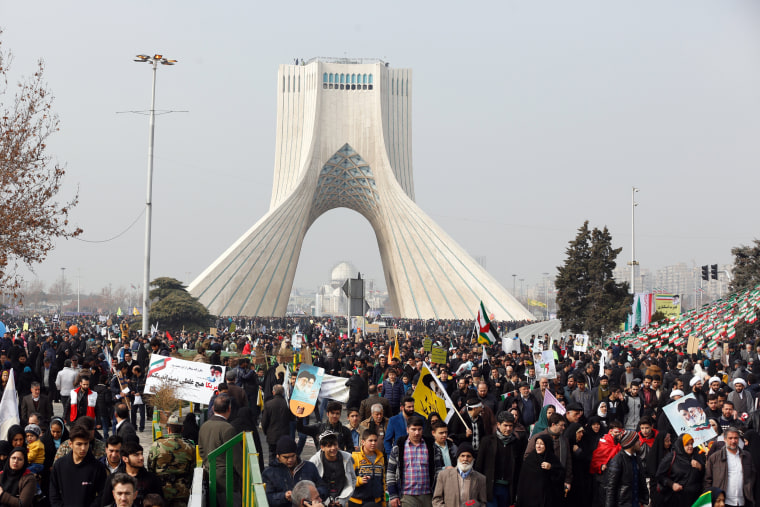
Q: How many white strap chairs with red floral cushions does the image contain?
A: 0